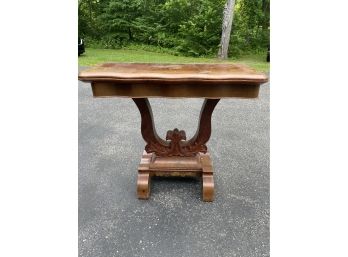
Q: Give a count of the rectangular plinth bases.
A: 1